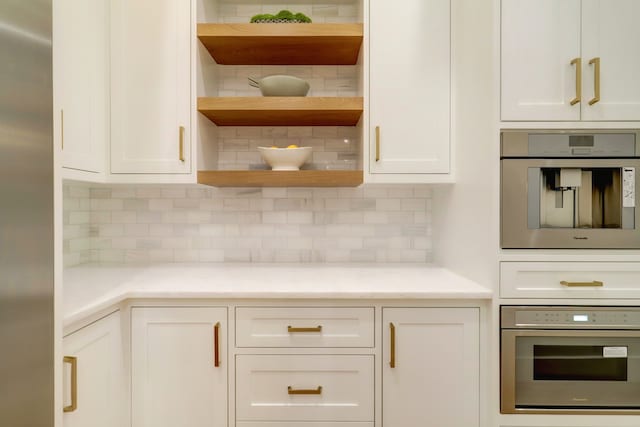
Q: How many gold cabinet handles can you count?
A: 11